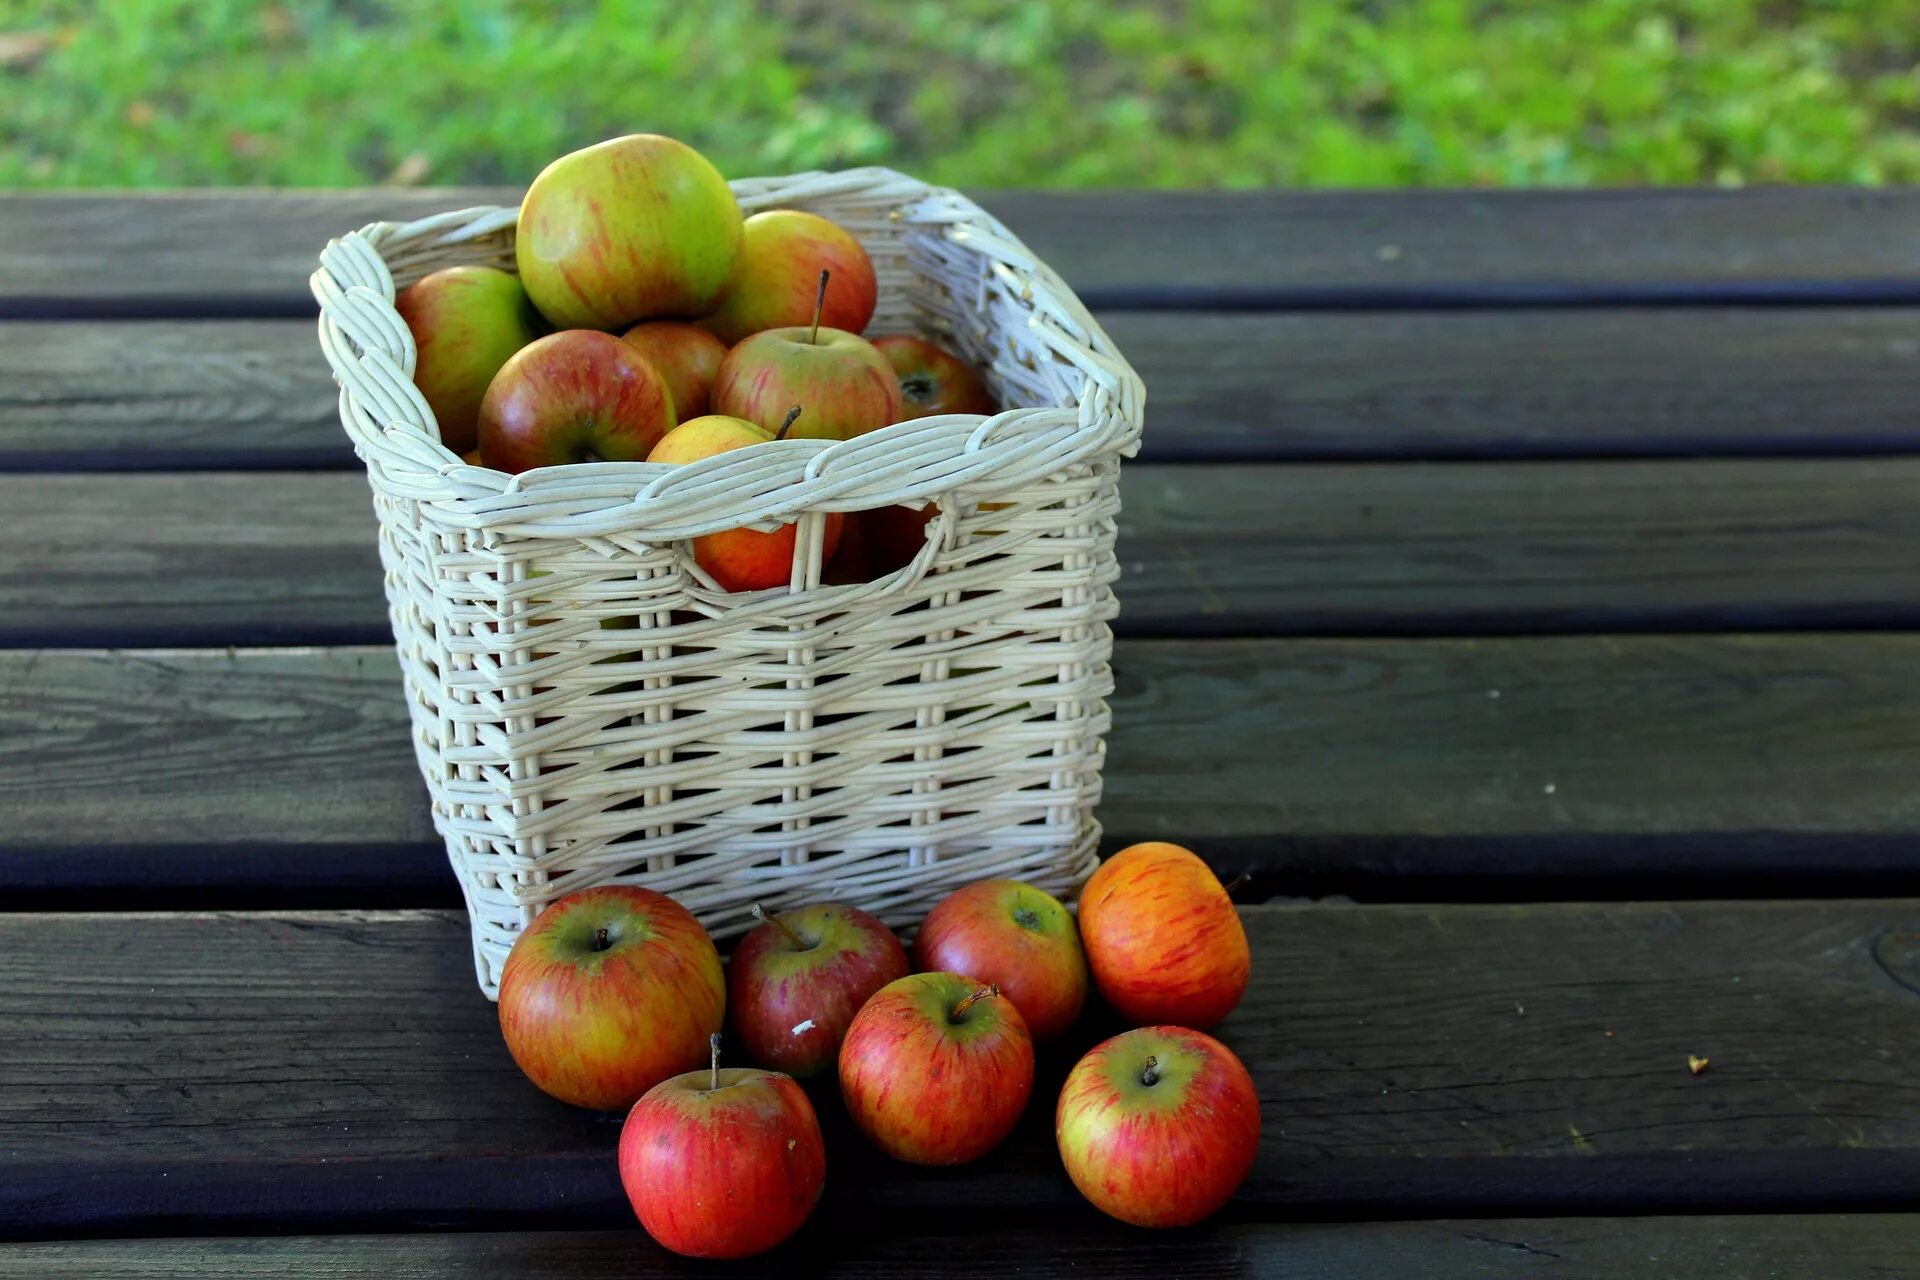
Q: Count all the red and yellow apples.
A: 15